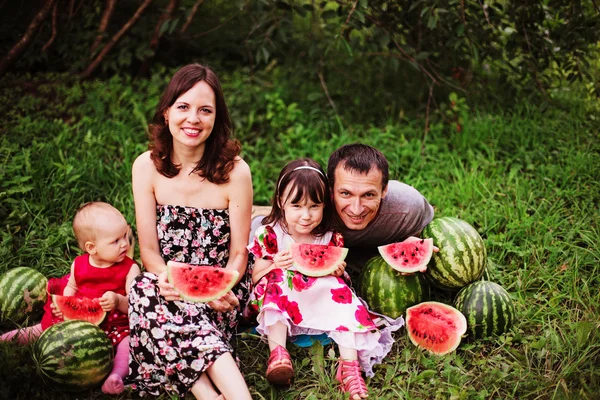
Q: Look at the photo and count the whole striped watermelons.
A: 5